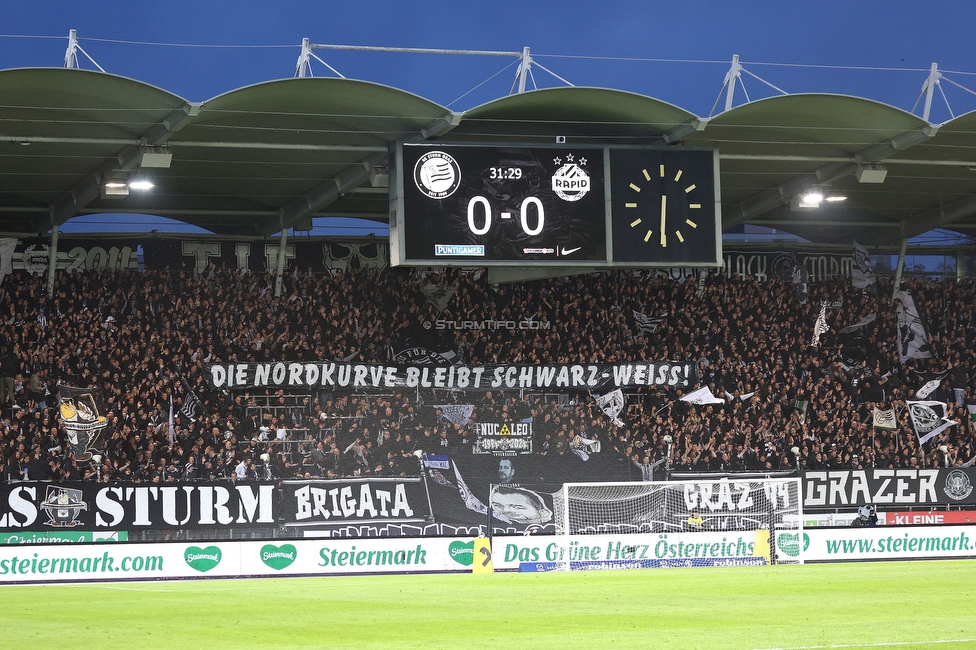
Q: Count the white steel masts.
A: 5